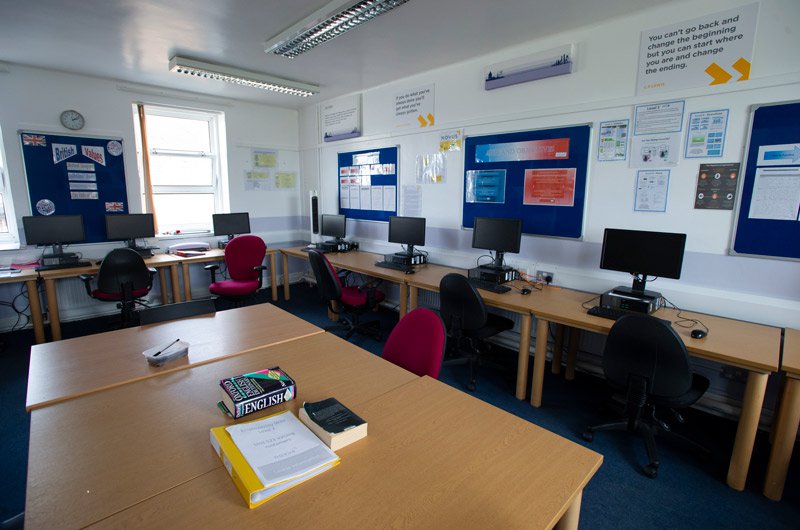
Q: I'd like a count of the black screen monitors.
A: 7